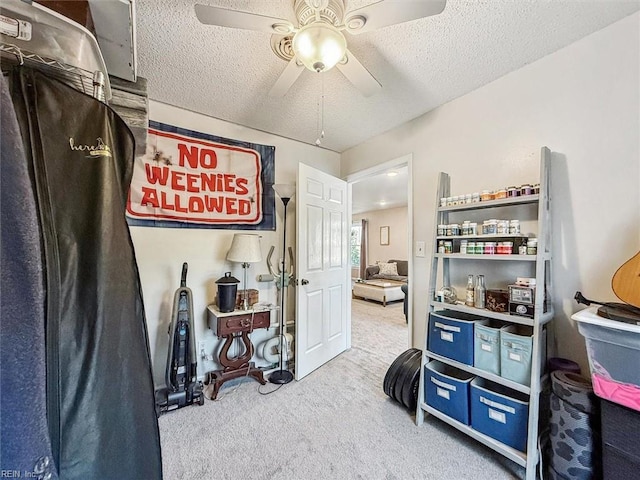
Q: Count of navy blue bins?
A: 3